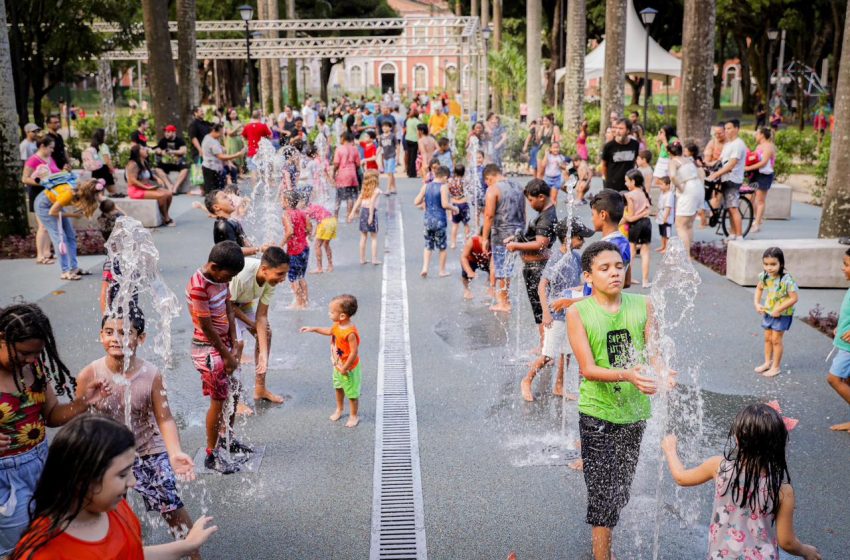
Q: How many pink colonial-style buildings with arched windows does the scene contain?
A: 1